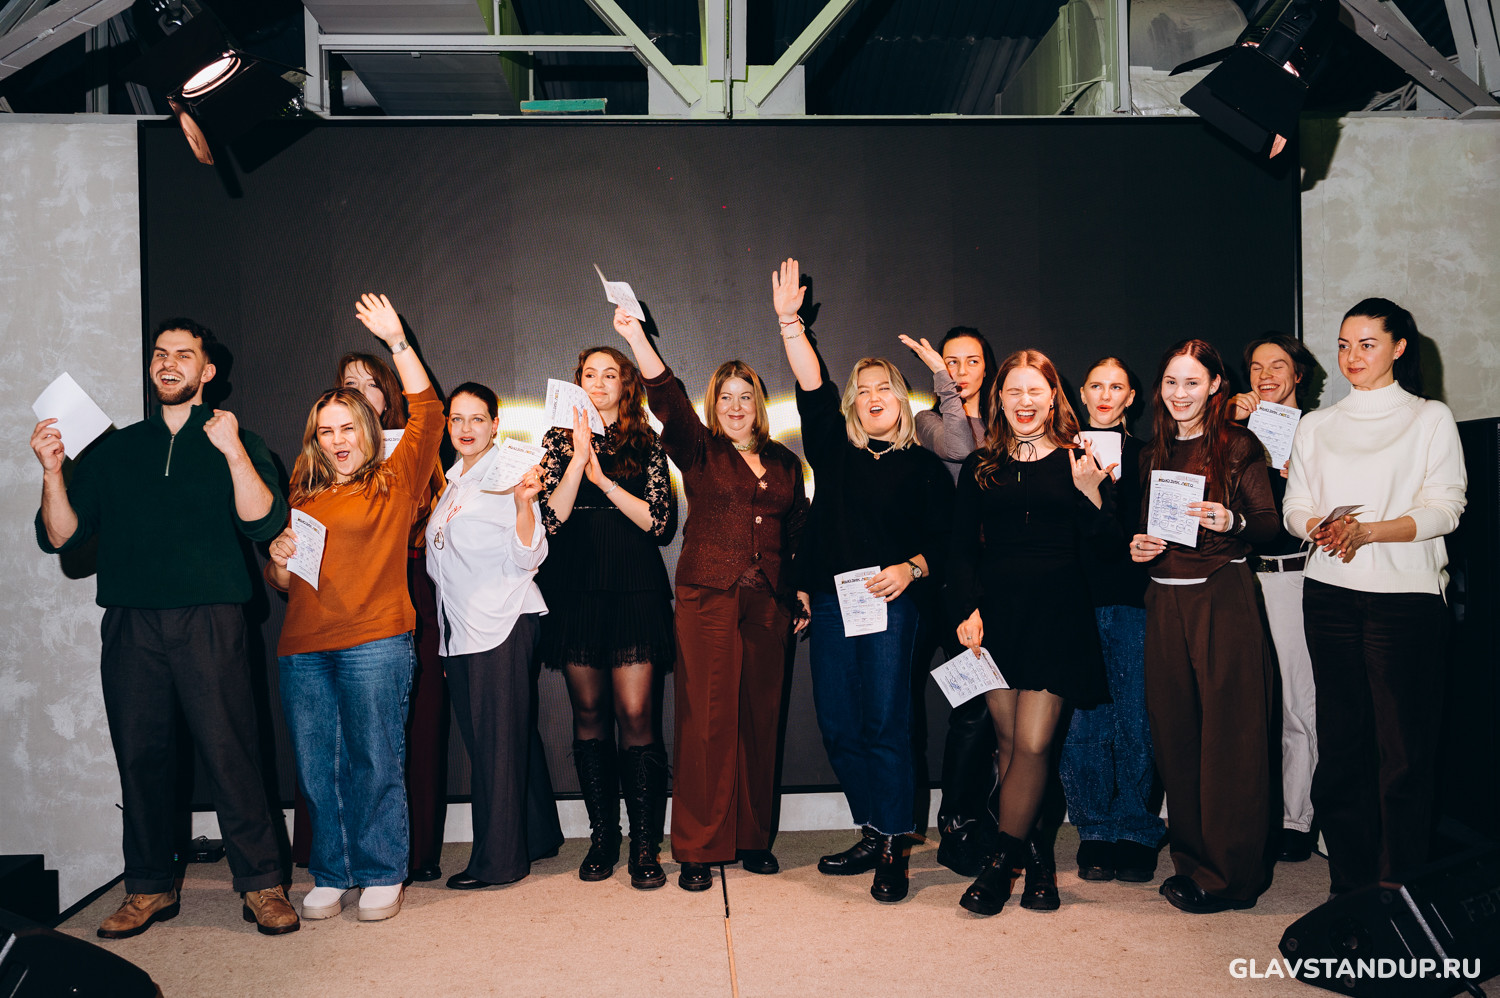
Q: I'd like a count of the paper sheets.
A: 12